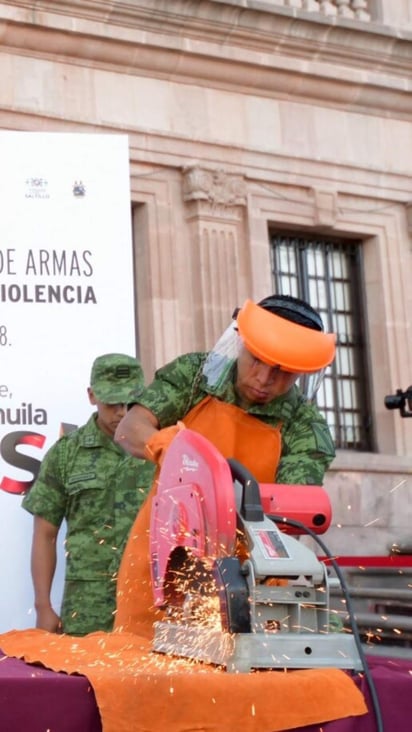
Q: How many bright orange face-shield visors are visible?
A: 1